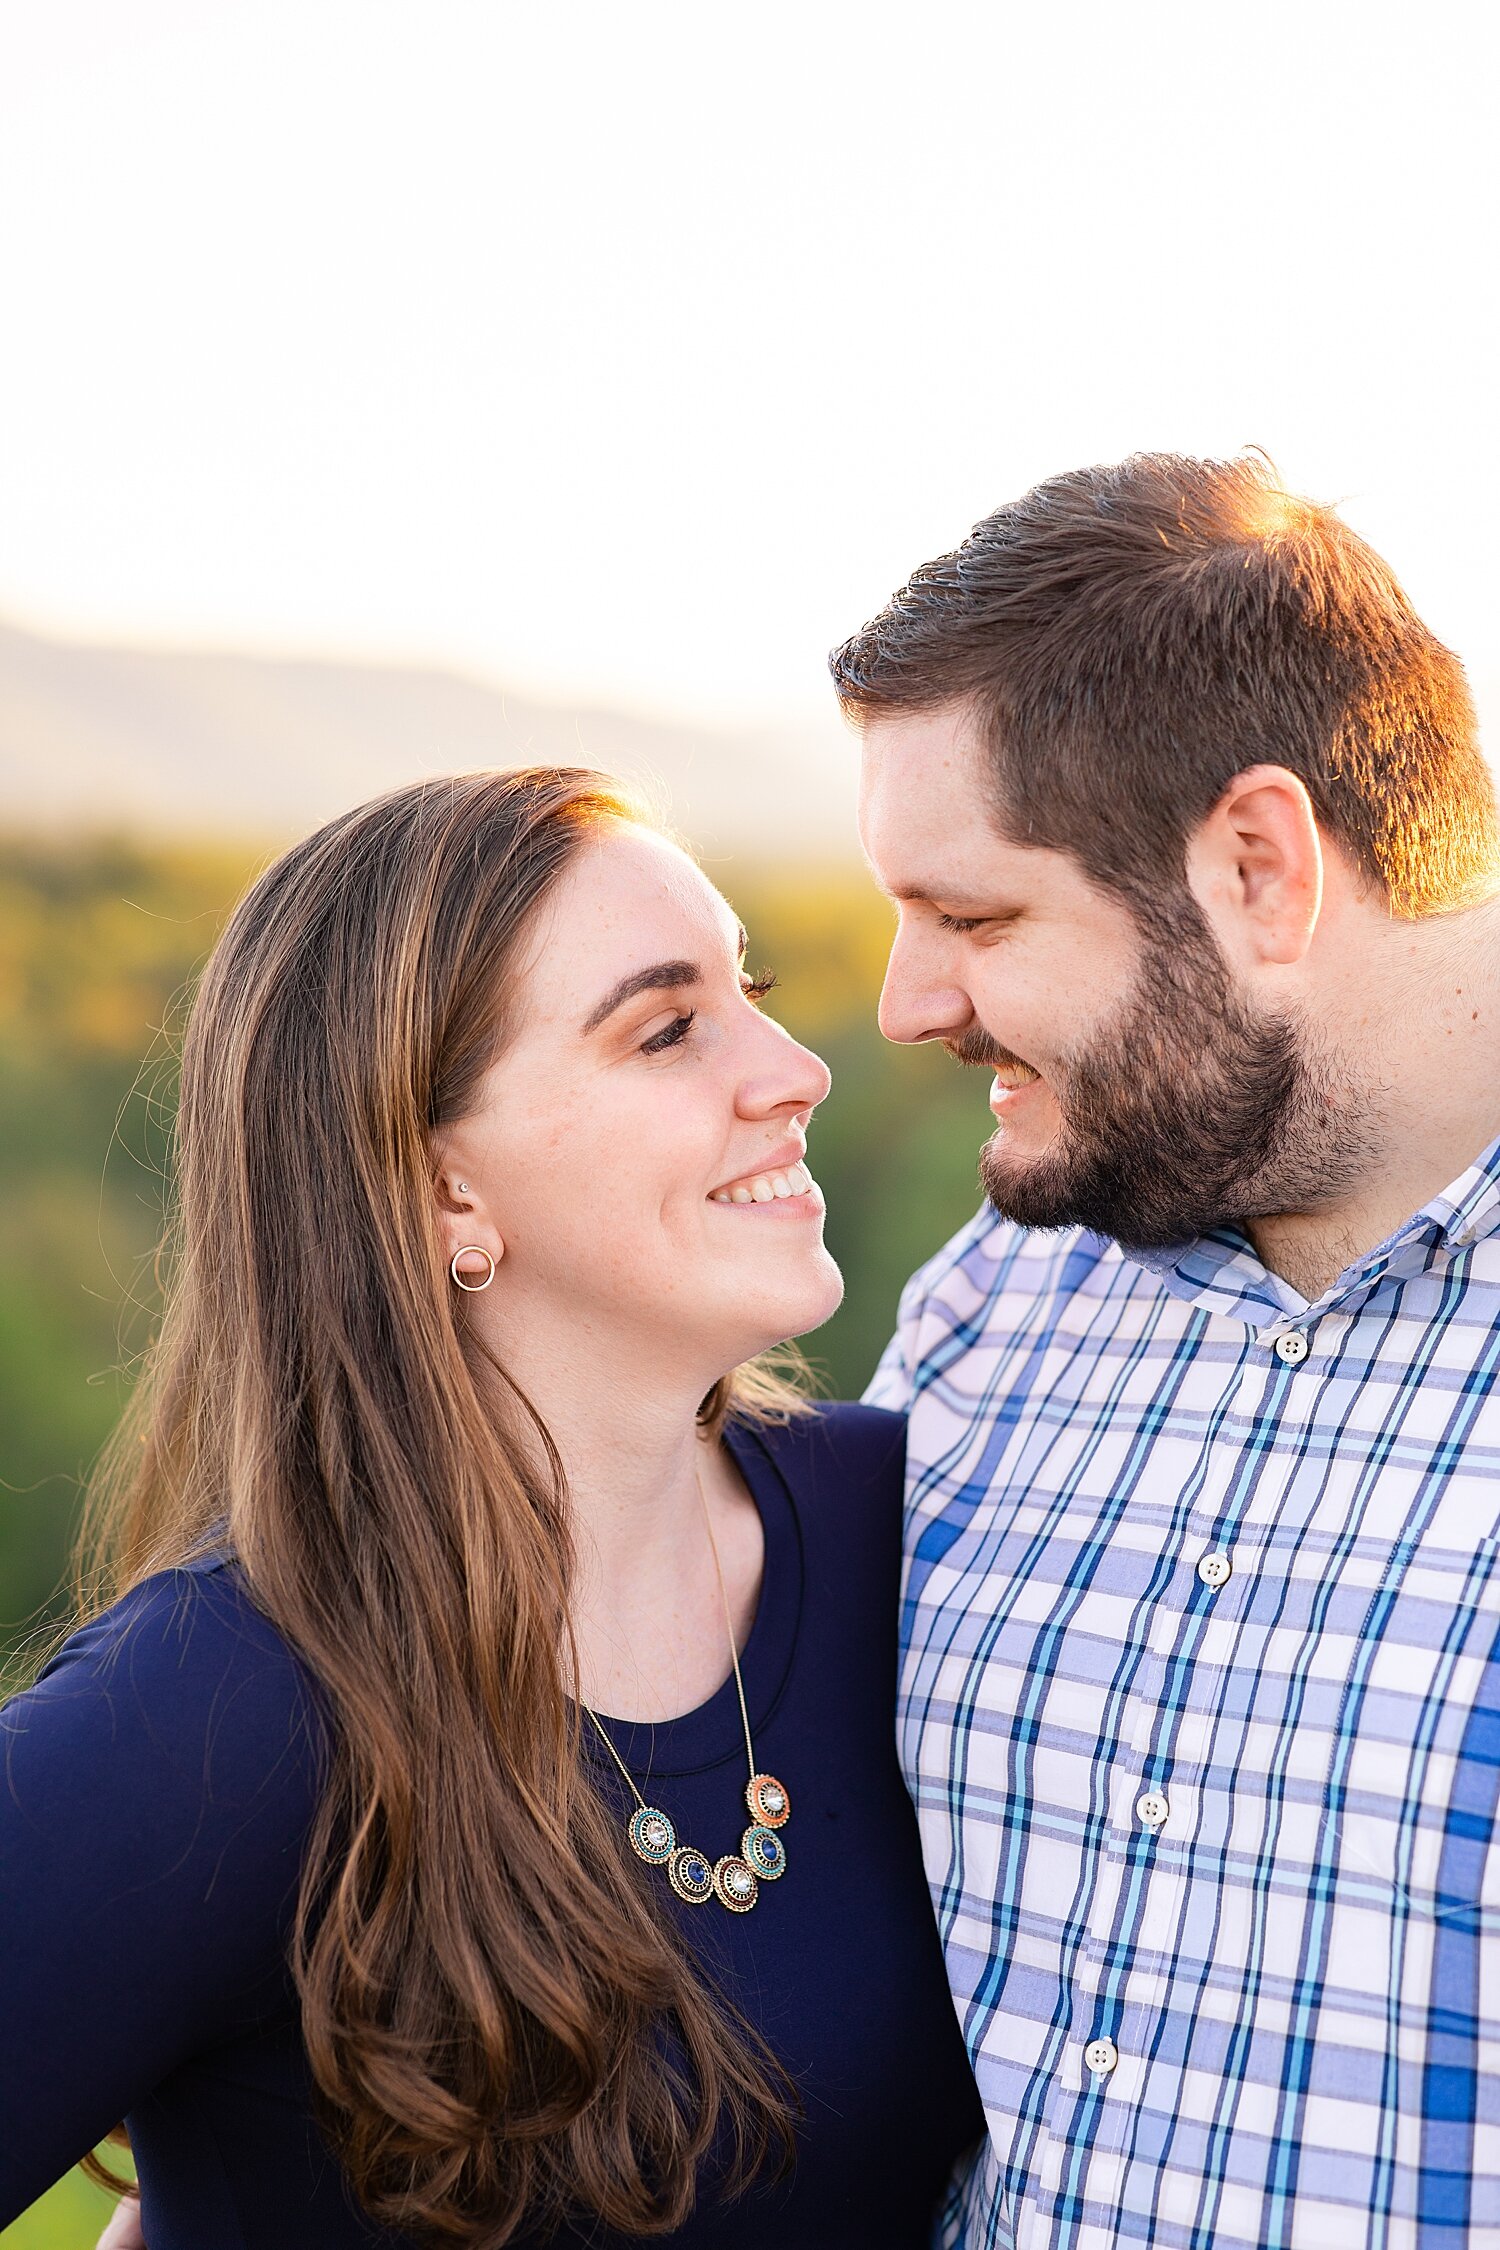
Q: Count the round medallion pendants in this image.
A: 5